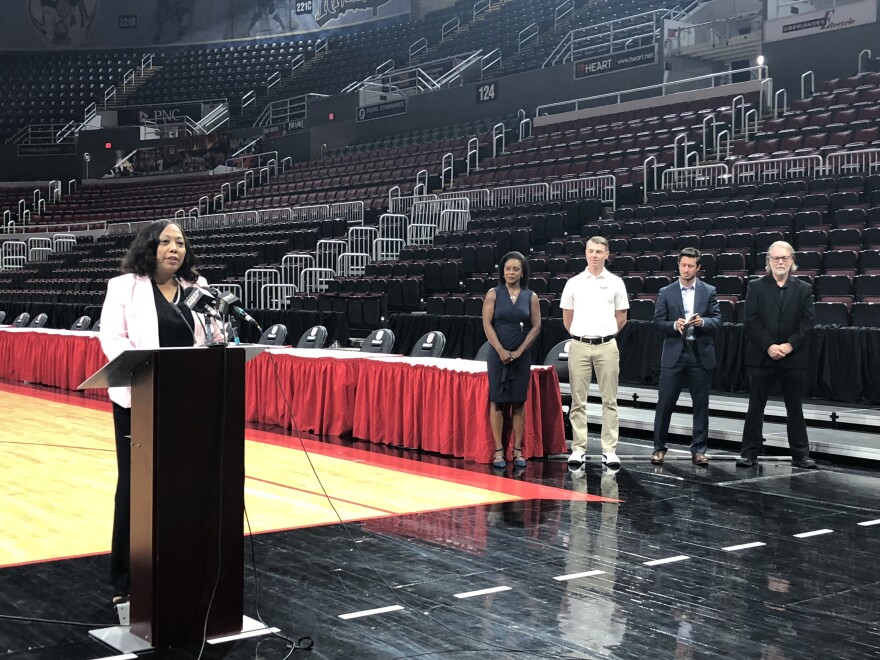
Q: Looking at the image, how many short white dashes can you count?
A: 9